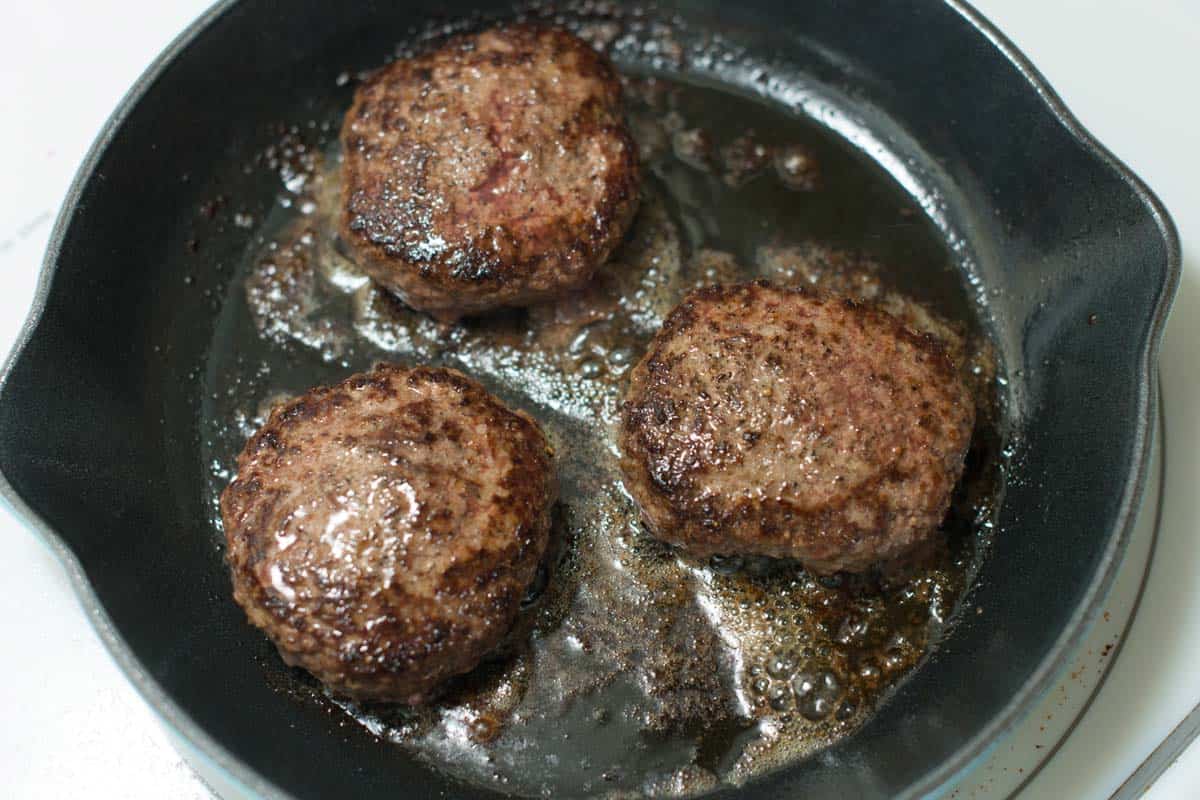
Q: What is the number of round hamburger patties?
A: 3